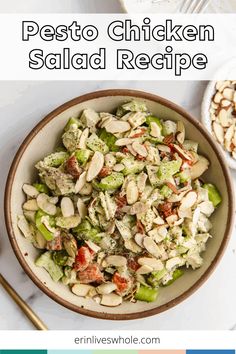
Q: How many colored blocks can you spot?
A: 5